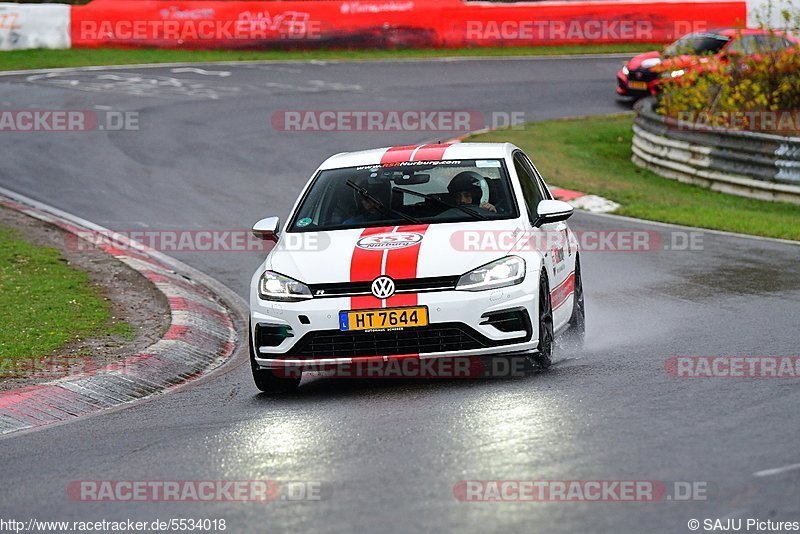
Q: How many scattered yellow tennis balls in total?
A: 0